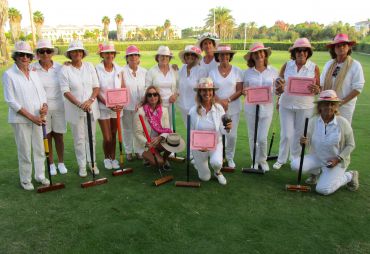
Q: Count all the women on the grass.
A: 15